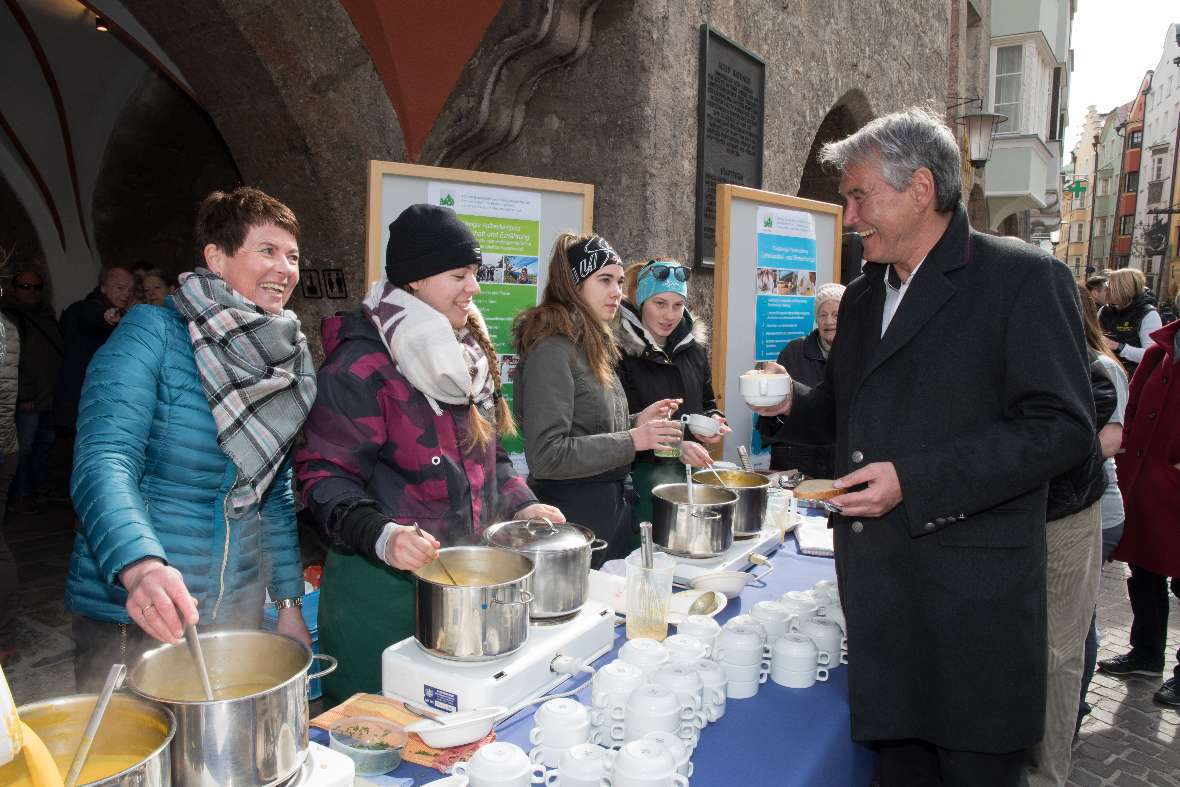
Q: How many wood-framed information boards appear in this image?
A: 2